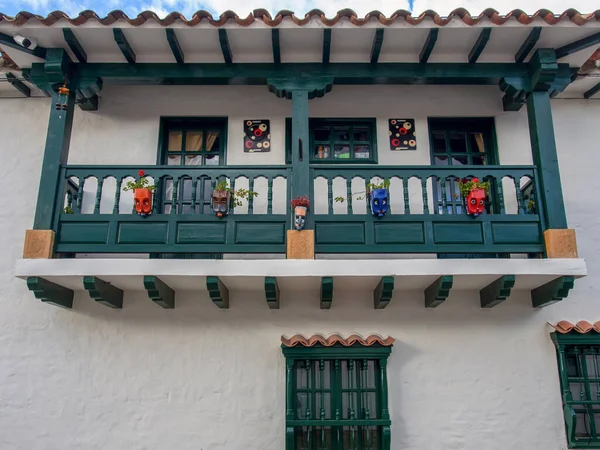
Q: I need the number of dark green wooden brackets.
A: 10